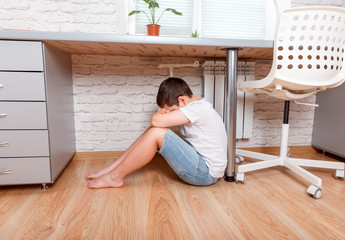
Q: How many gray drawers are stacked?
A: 5